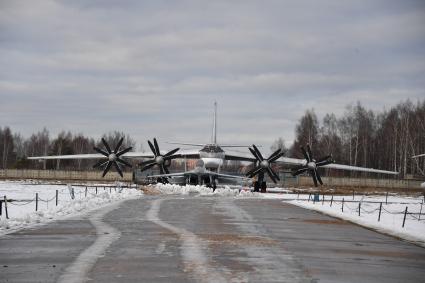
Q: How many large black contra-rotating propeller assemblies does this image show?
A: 4